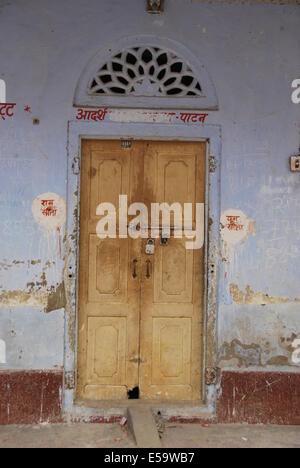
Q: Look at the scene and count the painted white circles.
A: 2